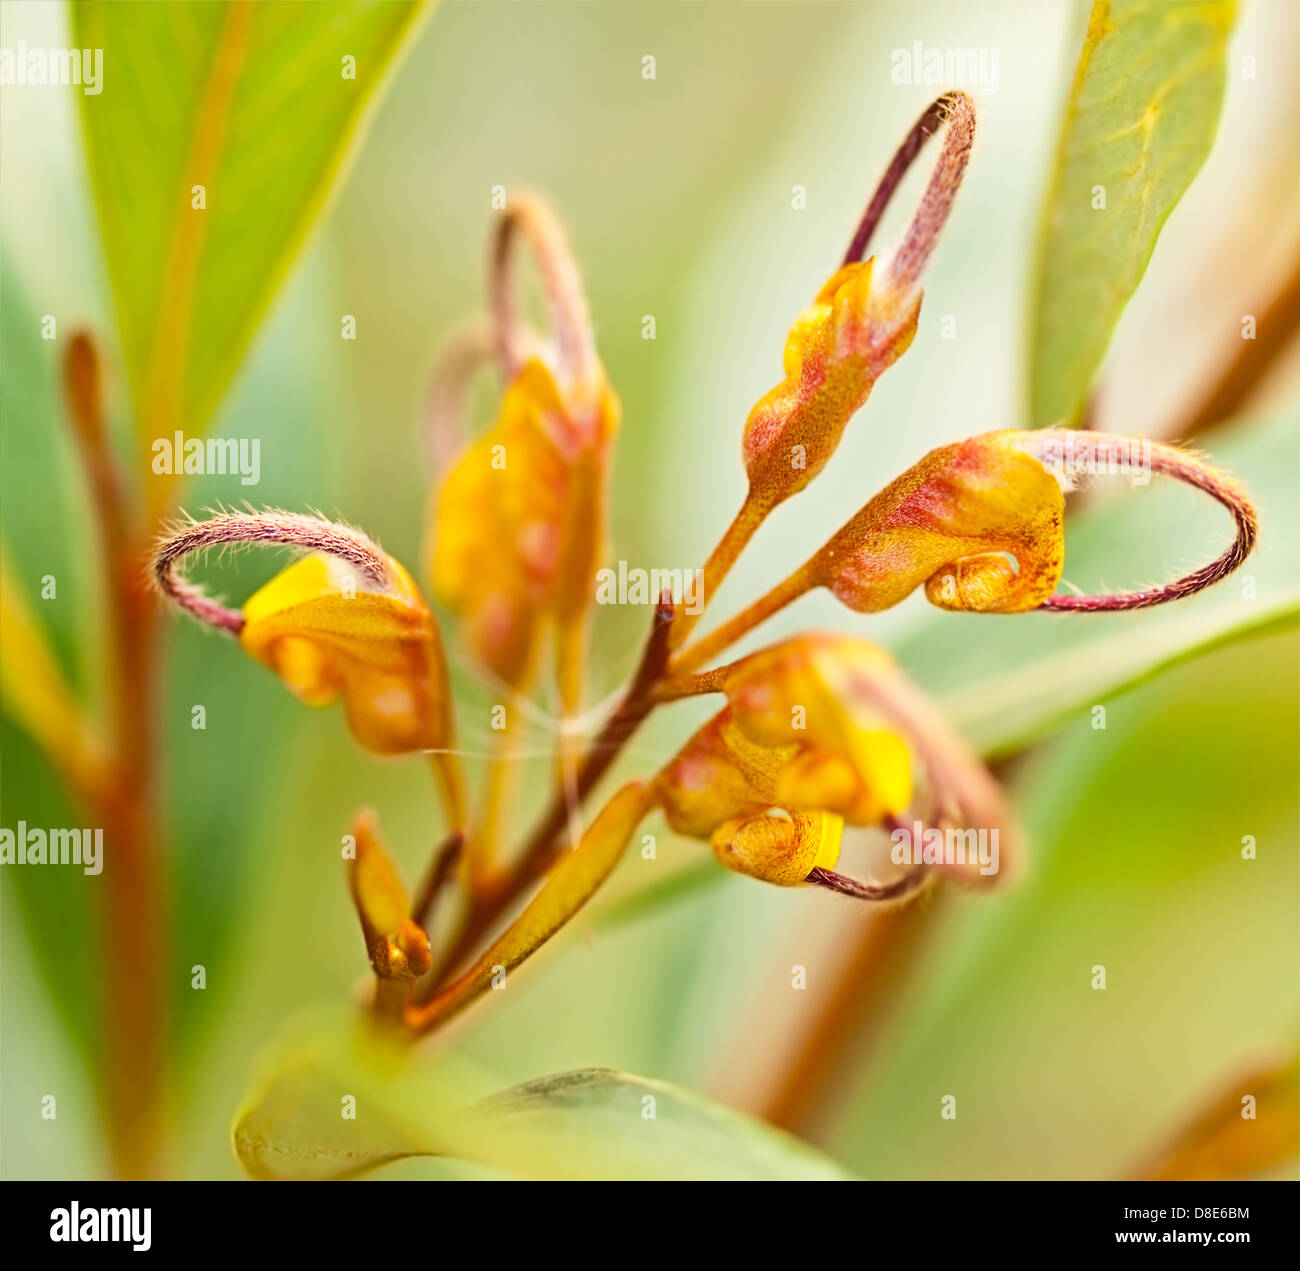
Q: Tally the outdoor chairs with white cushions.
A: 0